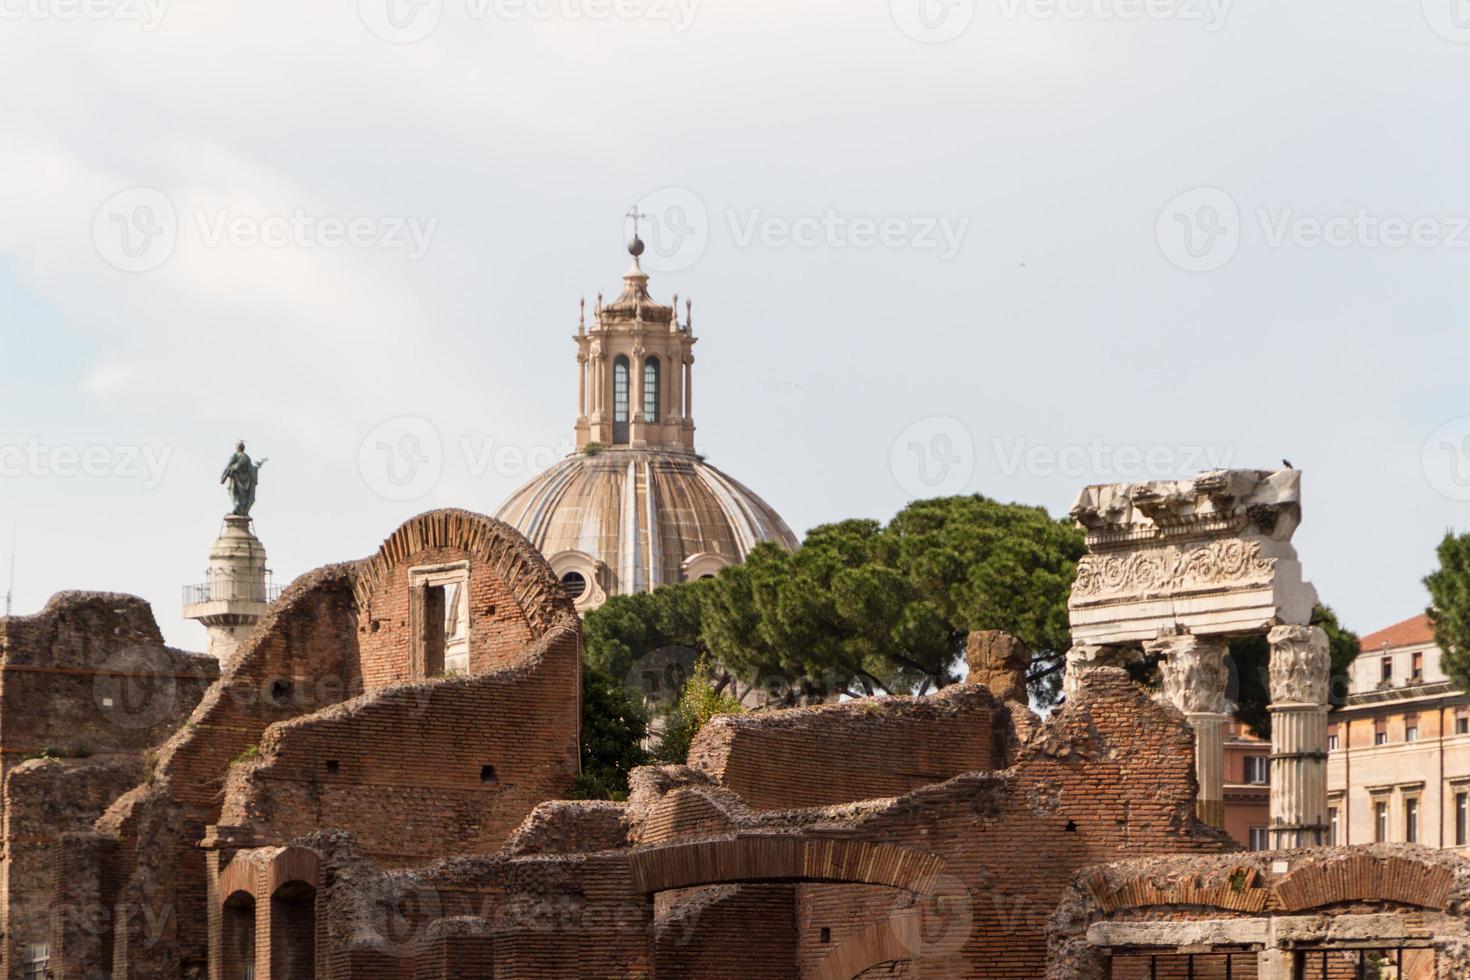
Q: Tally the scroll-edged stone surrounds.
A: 2